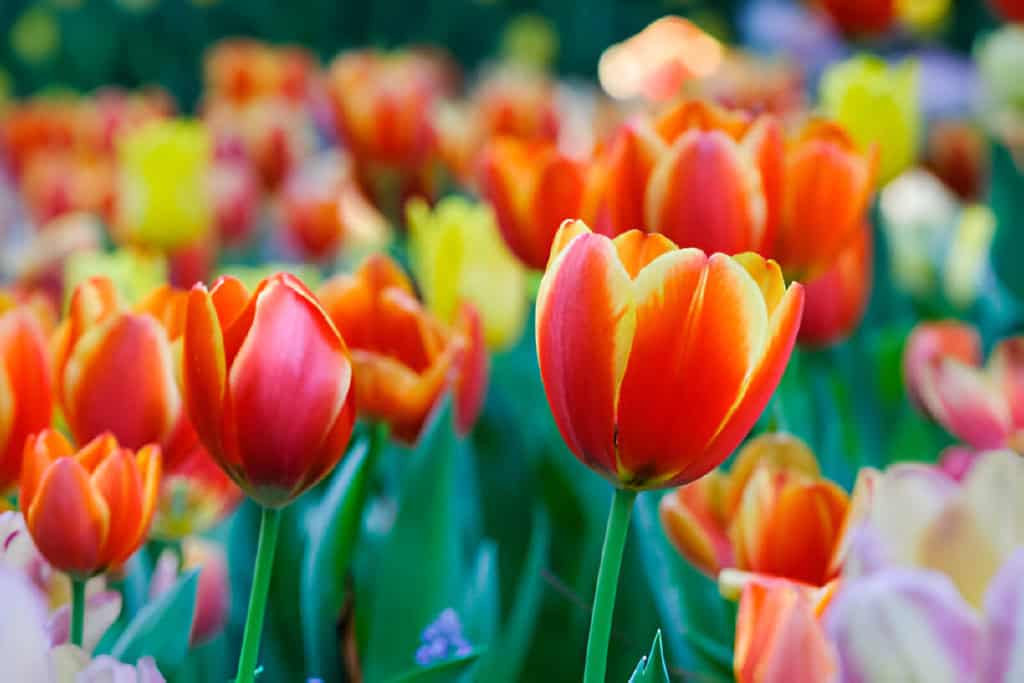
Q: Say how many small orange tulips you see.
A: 1